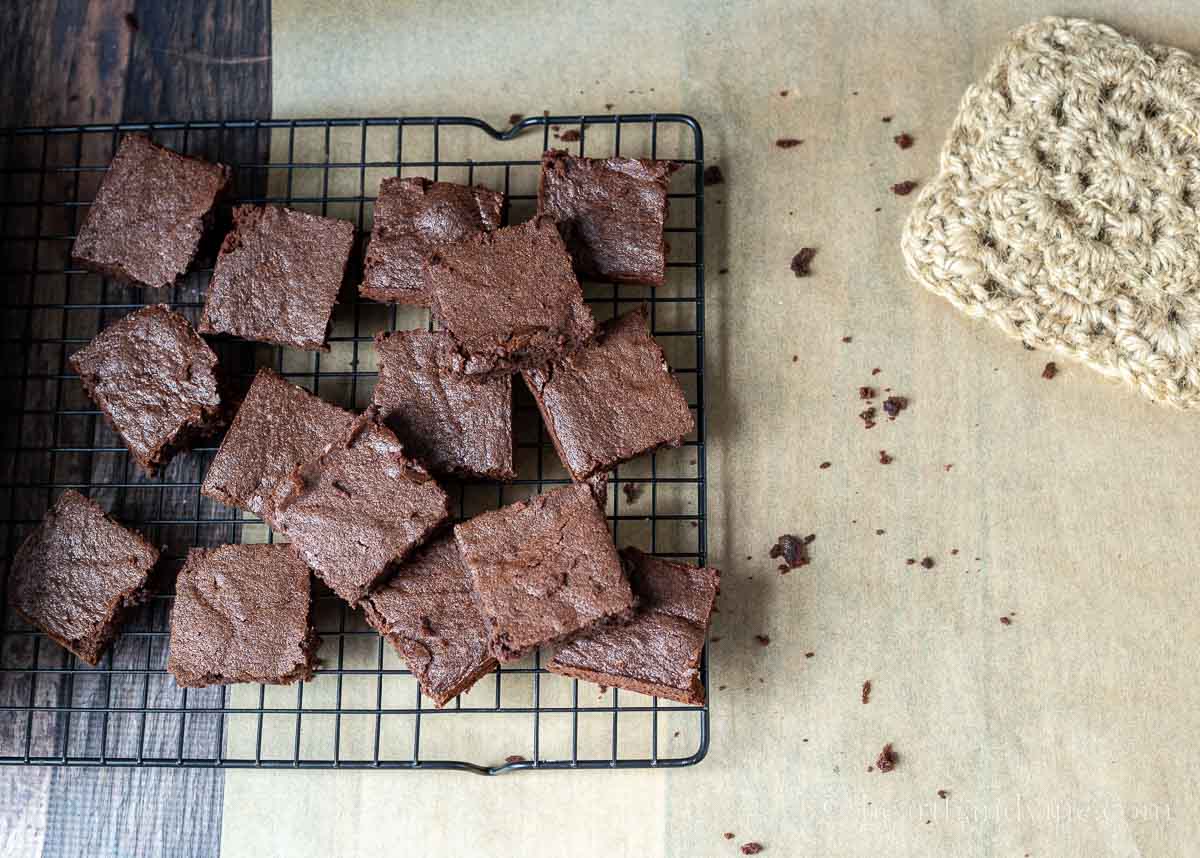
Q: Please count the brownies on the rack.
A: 15